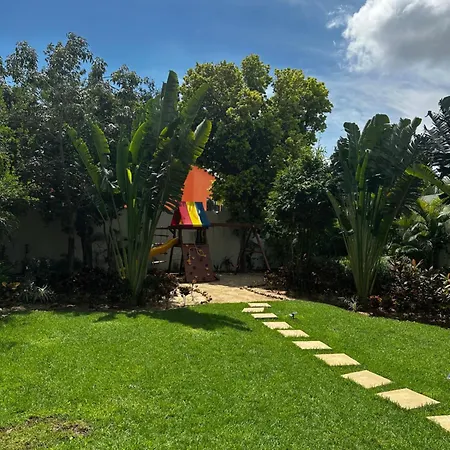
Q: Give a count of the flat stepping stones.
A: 10